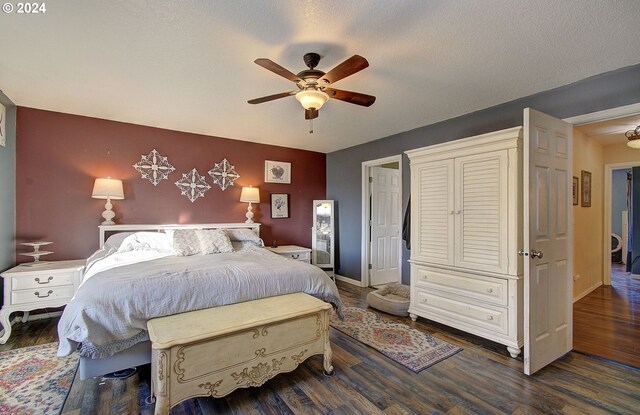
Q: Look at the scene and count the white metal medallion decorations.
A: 3